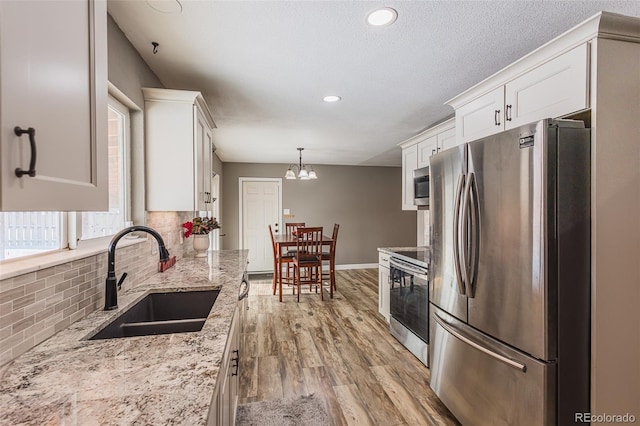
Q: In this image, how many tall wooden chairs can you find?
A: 4